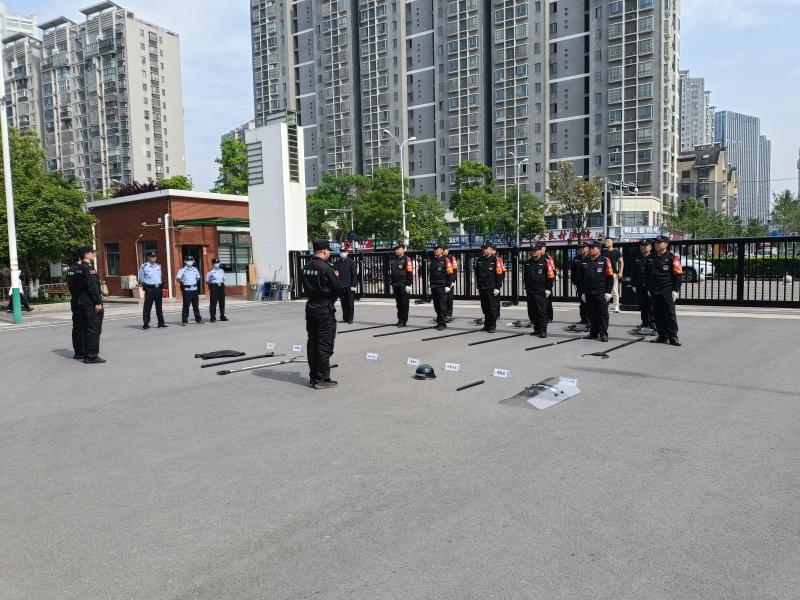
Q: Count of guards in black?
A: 15